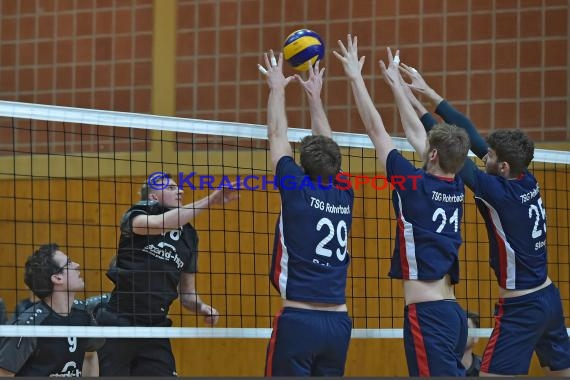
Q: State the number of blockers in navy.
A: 3